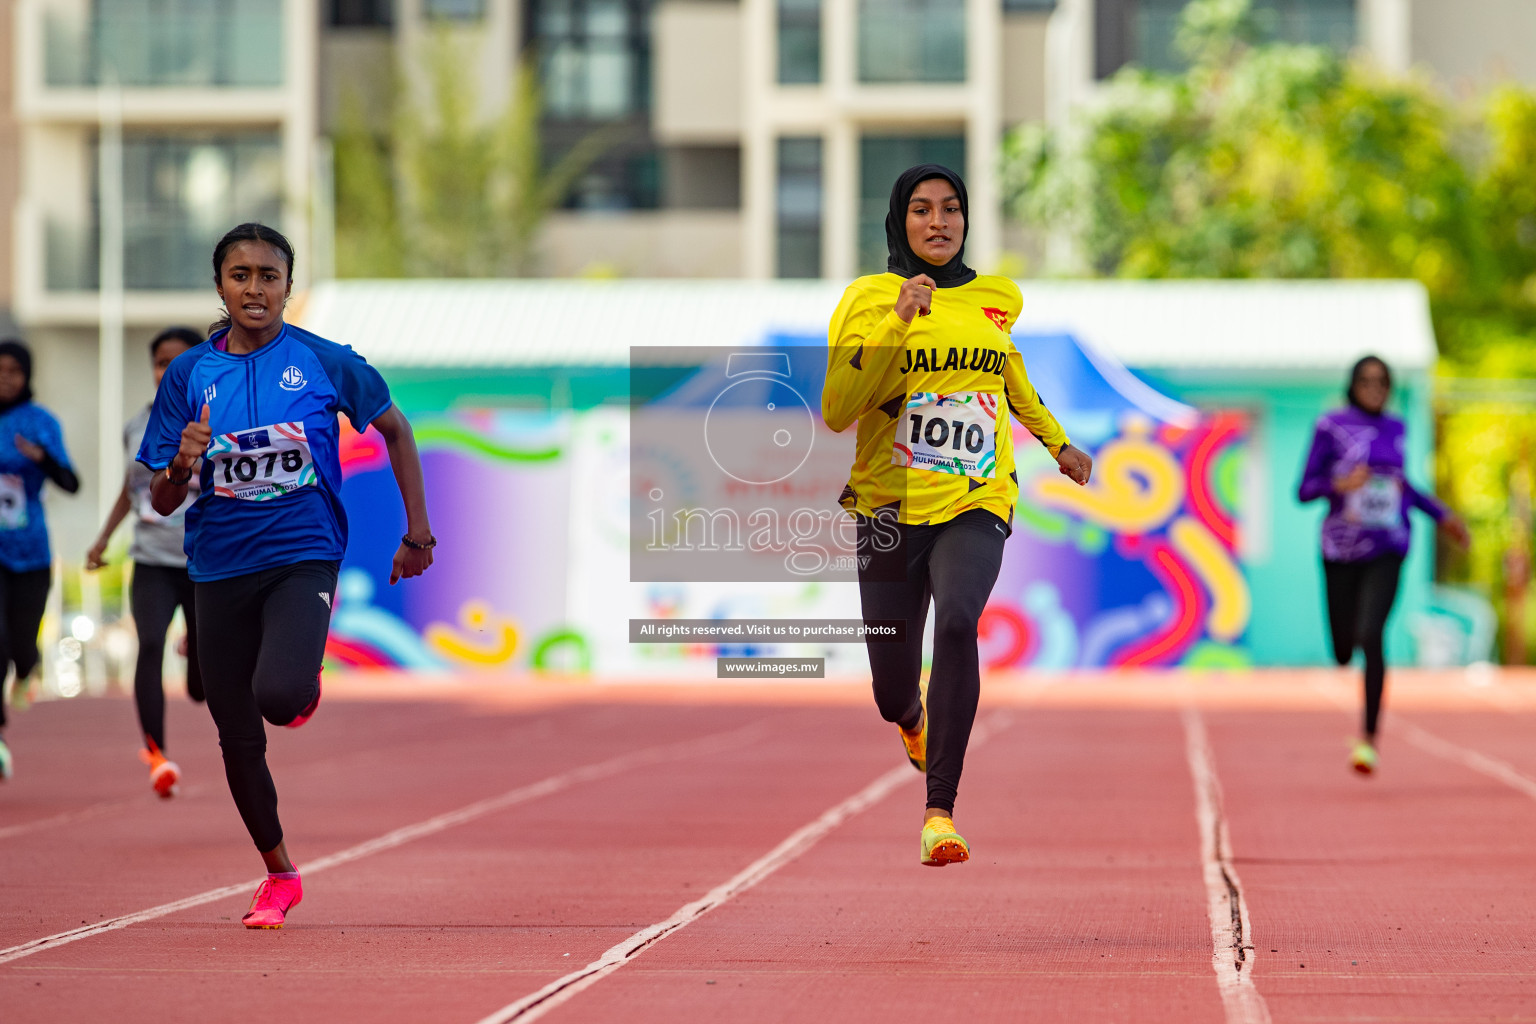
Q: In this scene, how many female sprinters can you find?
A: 5